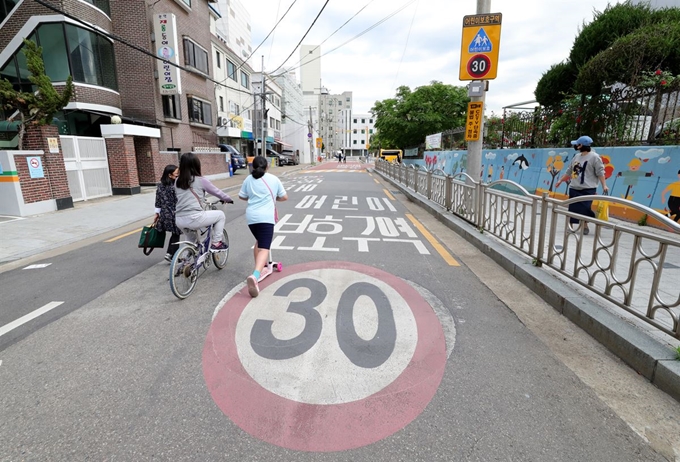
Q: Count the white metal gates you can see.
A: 1